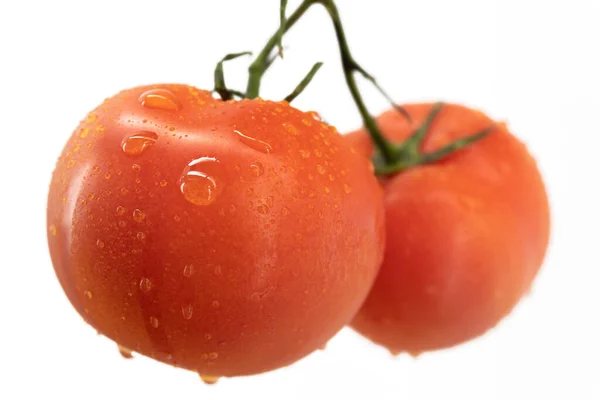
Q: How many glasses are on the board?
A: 0